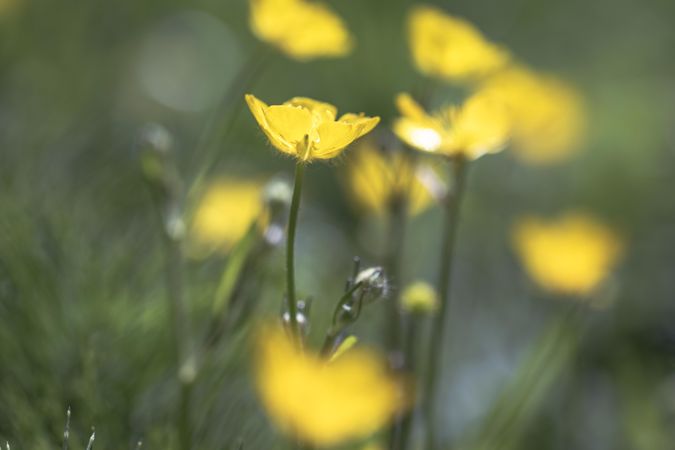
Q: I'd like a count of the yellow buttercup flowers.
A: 9